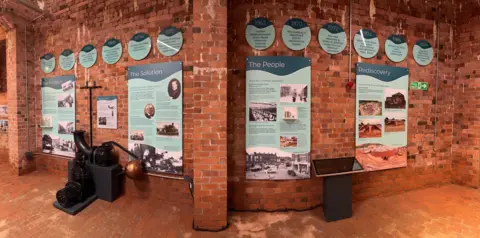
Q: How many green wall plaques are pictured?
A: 12